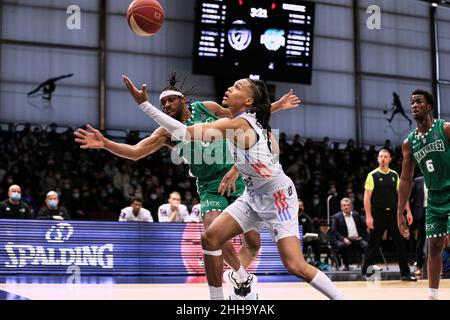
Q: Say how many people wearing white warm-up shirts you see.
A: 3